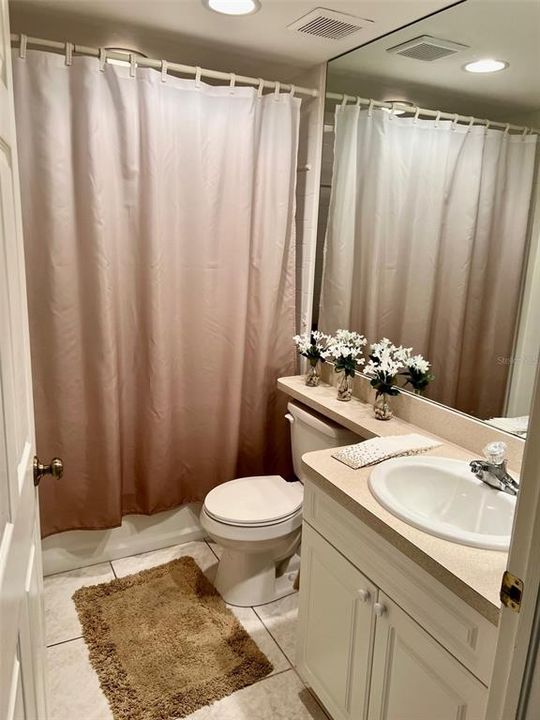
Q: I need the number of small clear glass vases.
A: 3